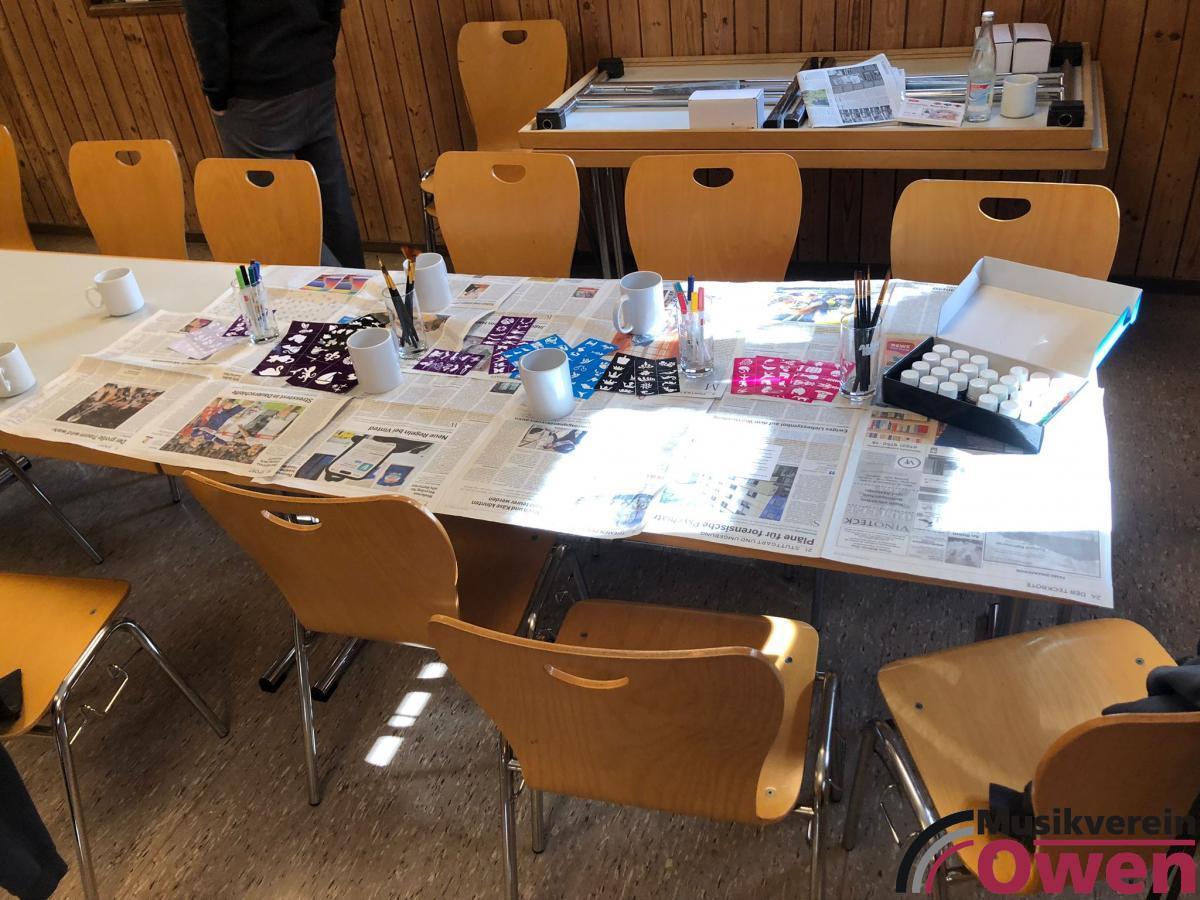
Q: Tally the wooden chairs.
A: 11